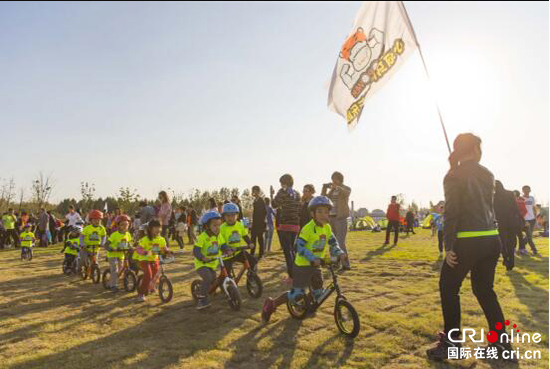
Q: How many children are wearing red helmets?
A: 2